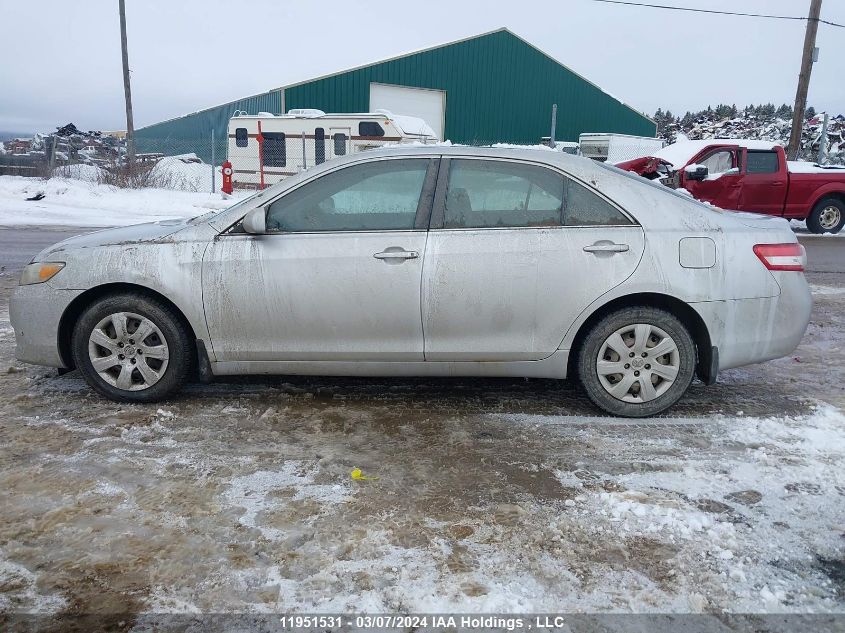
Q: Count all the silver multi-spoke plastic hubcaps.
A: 2